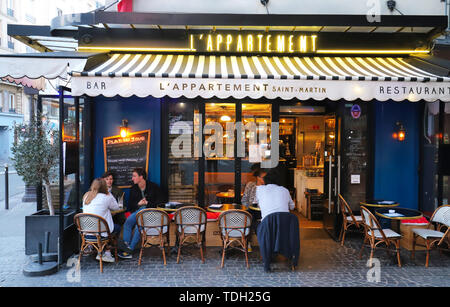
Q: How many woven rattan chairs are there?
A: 8